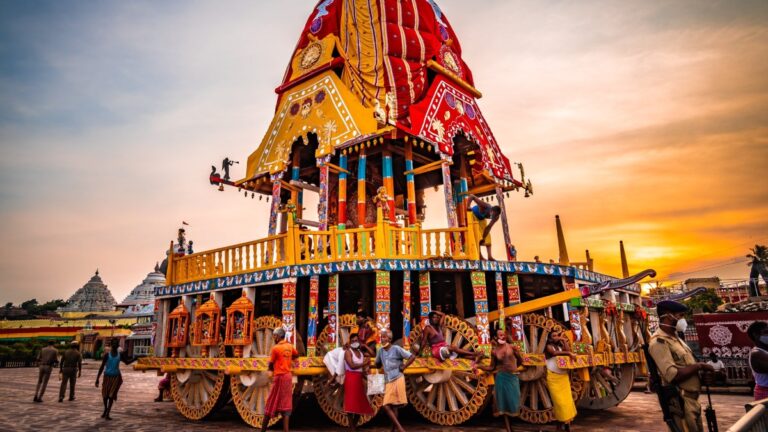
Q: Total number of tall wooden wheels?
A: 6